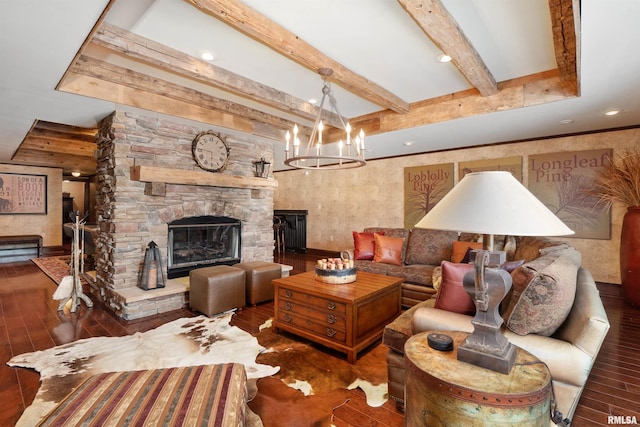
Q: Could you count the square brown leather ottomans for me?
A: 2